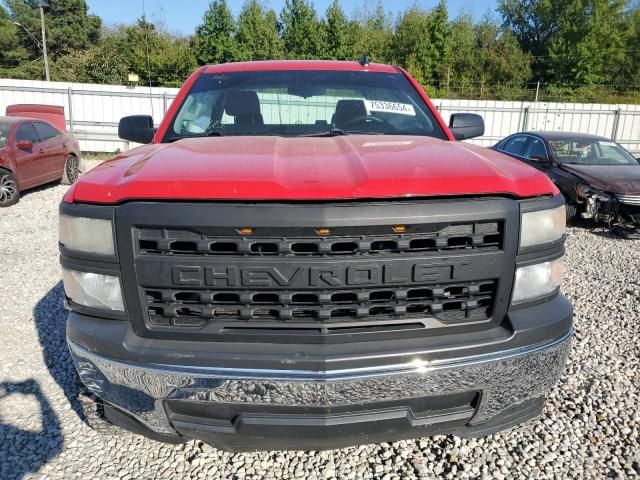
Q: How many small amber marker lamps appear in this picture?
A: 3